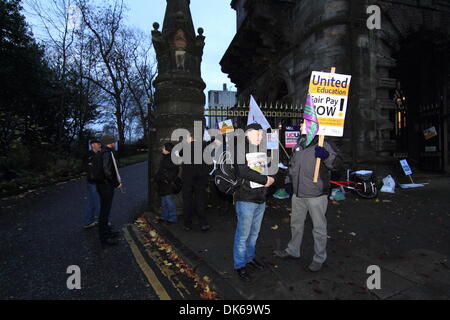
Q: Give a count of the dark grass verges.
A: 1